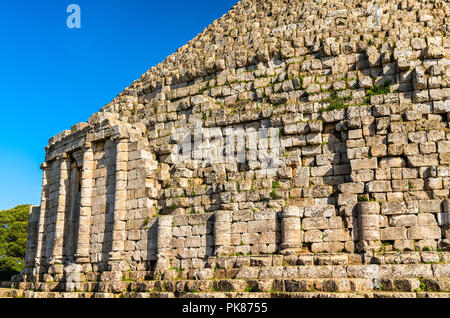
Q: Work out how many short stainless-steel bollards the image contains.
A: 0